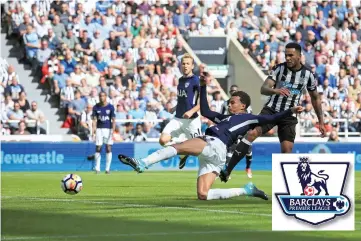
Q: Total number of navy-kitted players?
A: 3